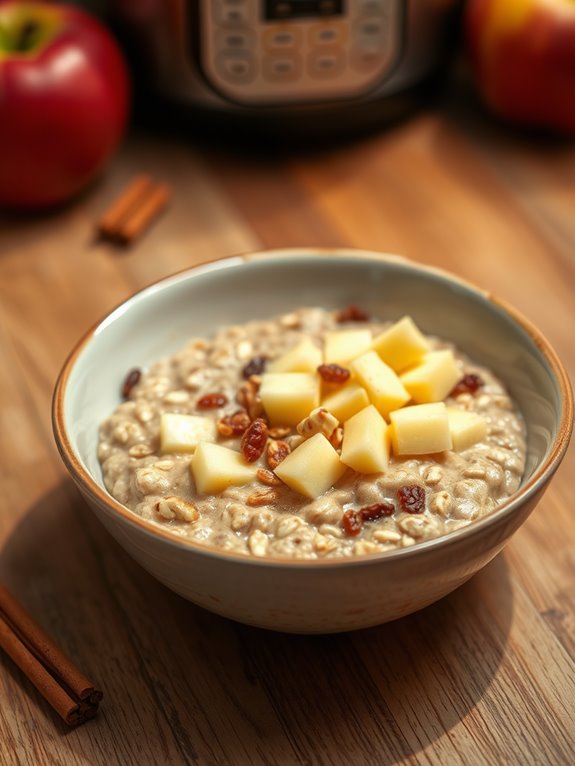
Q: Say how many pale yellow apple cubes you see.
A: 13